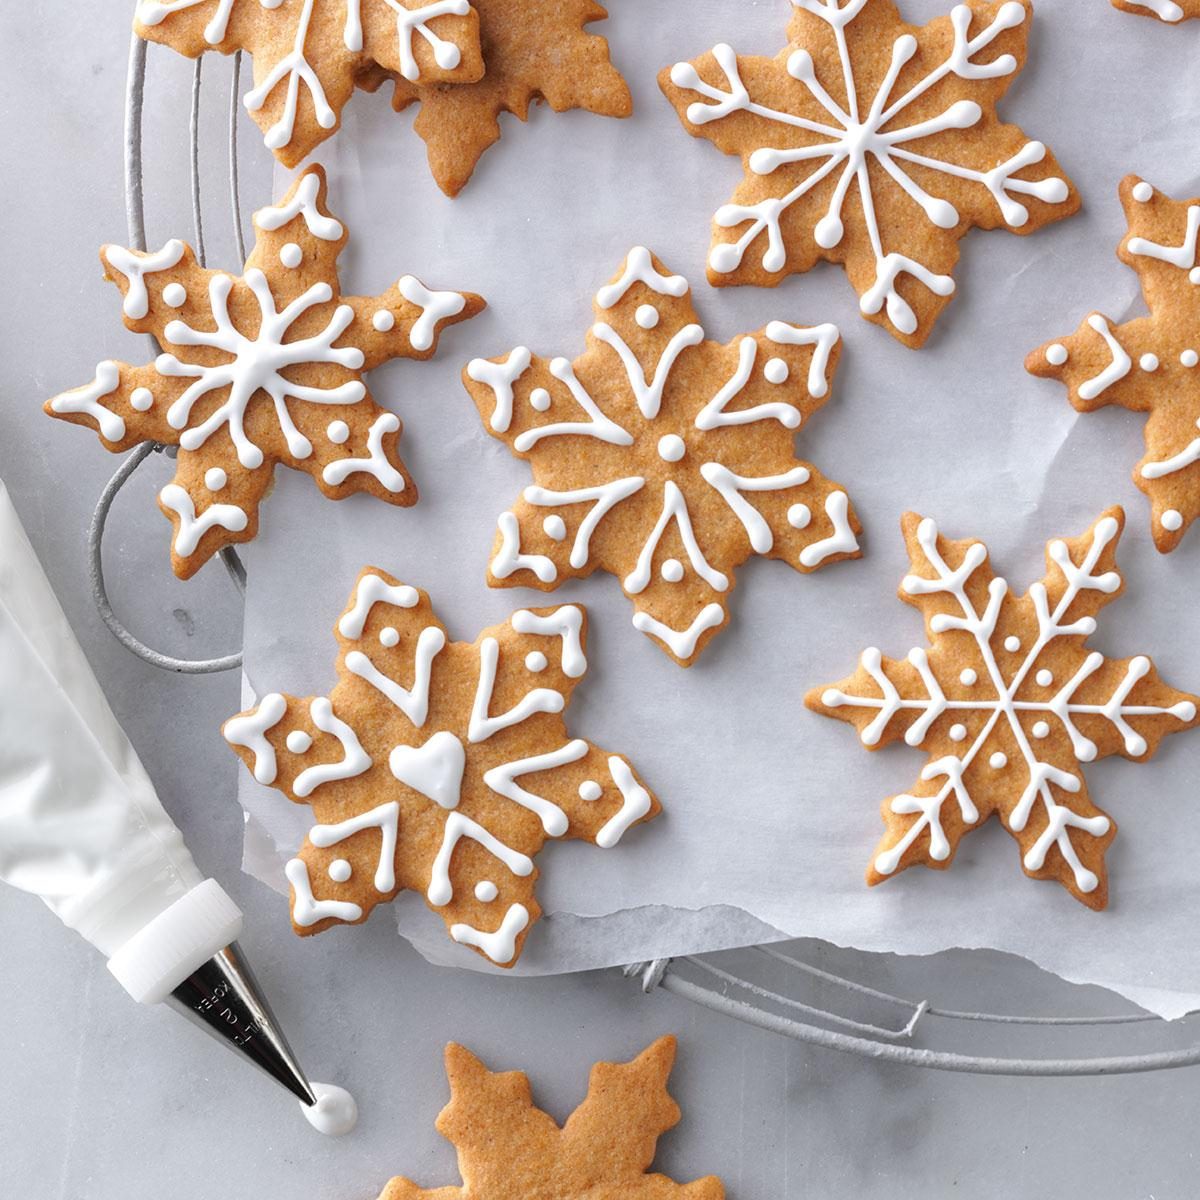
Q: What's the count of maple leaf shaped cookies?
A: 0